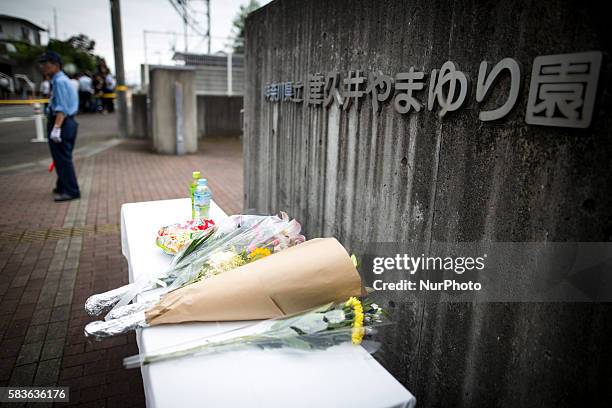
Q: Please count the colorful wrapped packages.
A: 1